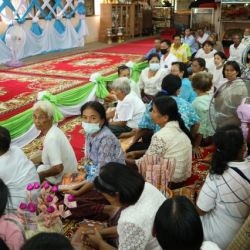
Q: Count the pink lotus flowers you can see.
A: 9